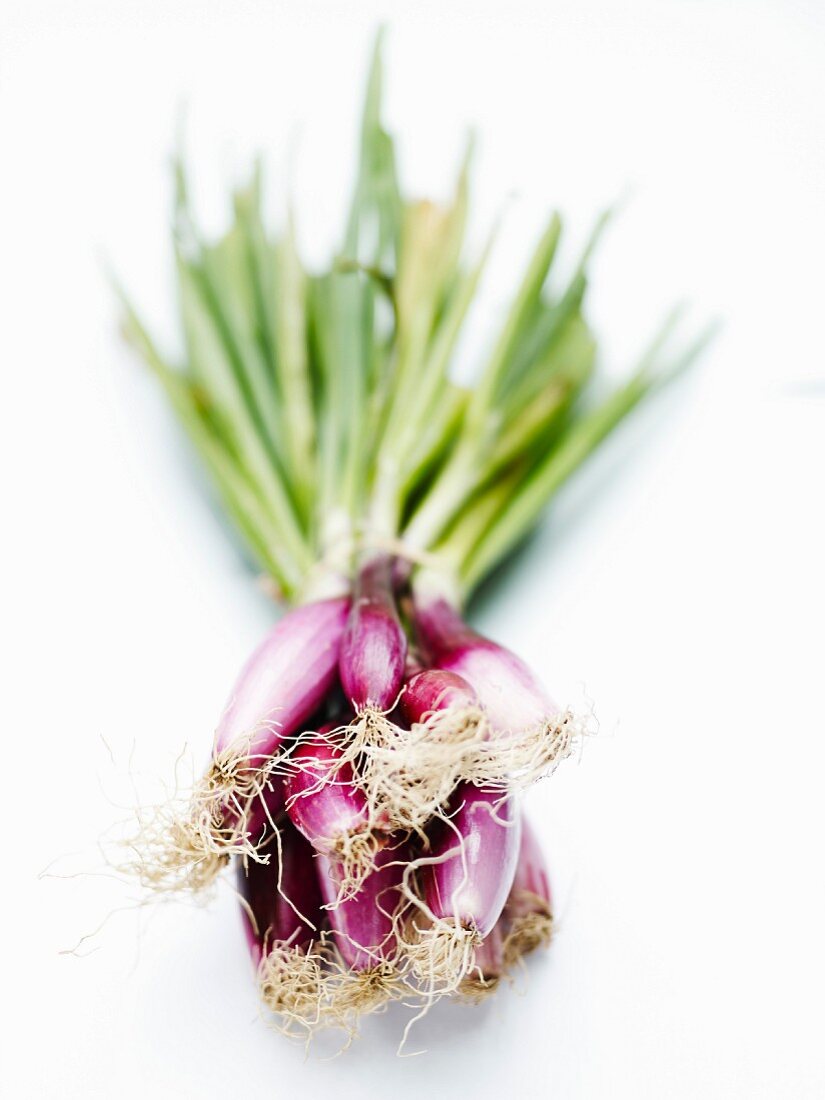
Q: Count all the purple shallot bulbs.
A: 11